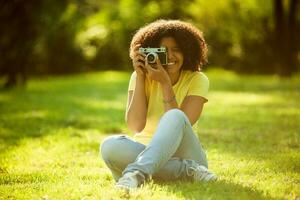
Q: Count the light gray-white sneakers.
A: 2